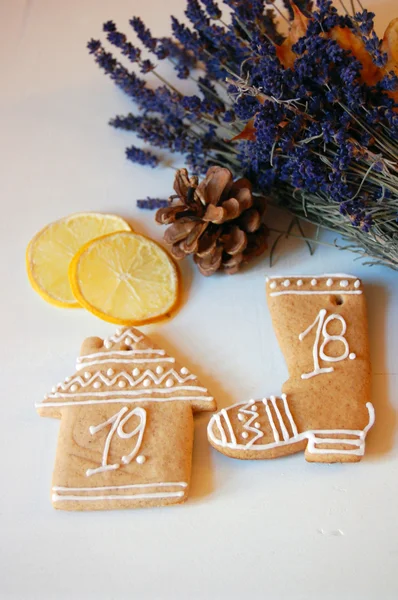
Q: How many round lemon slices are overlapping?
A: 2